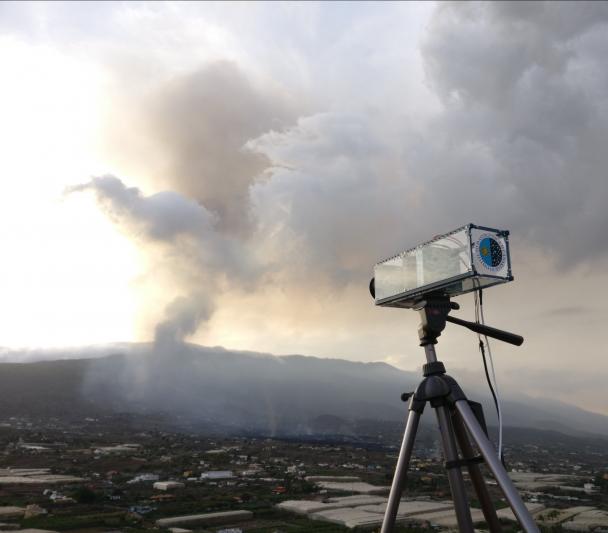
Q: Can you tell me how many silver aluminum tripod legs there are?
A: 3